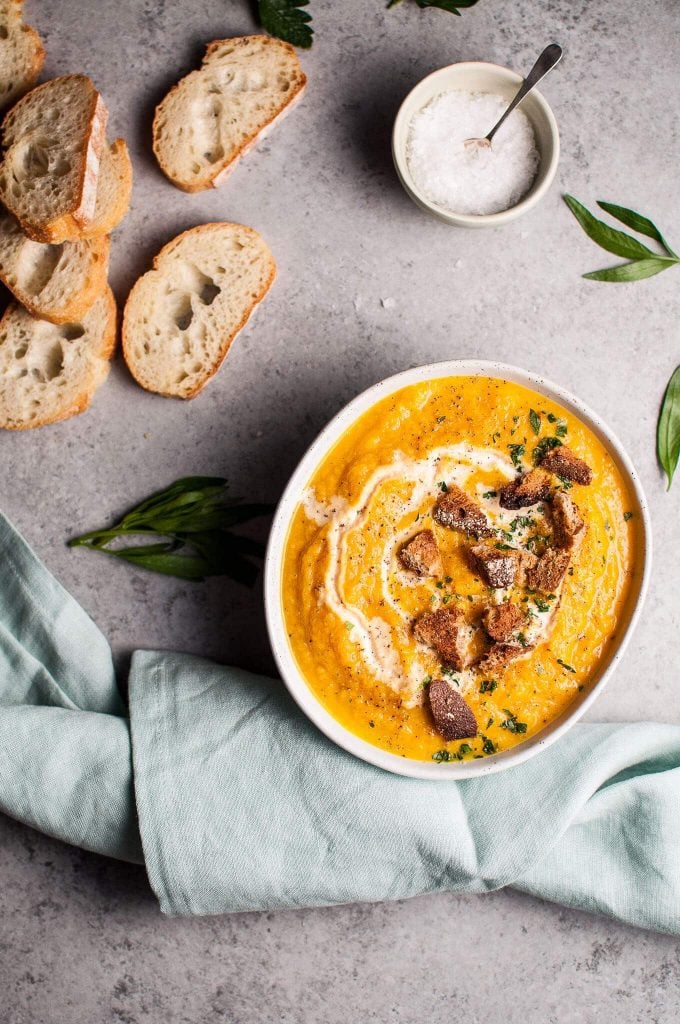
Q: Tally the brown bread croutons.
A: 11